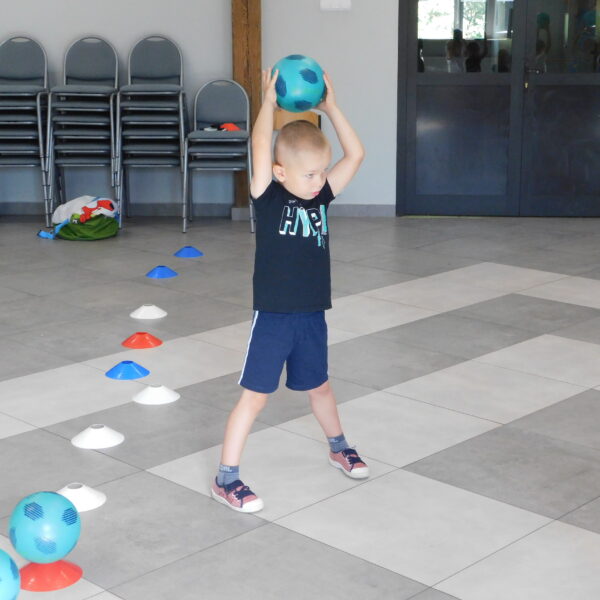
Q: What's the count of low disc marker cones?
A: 9